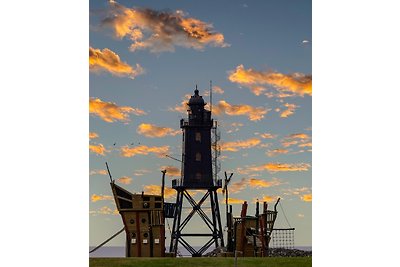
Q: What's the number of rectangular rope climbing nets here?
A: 1